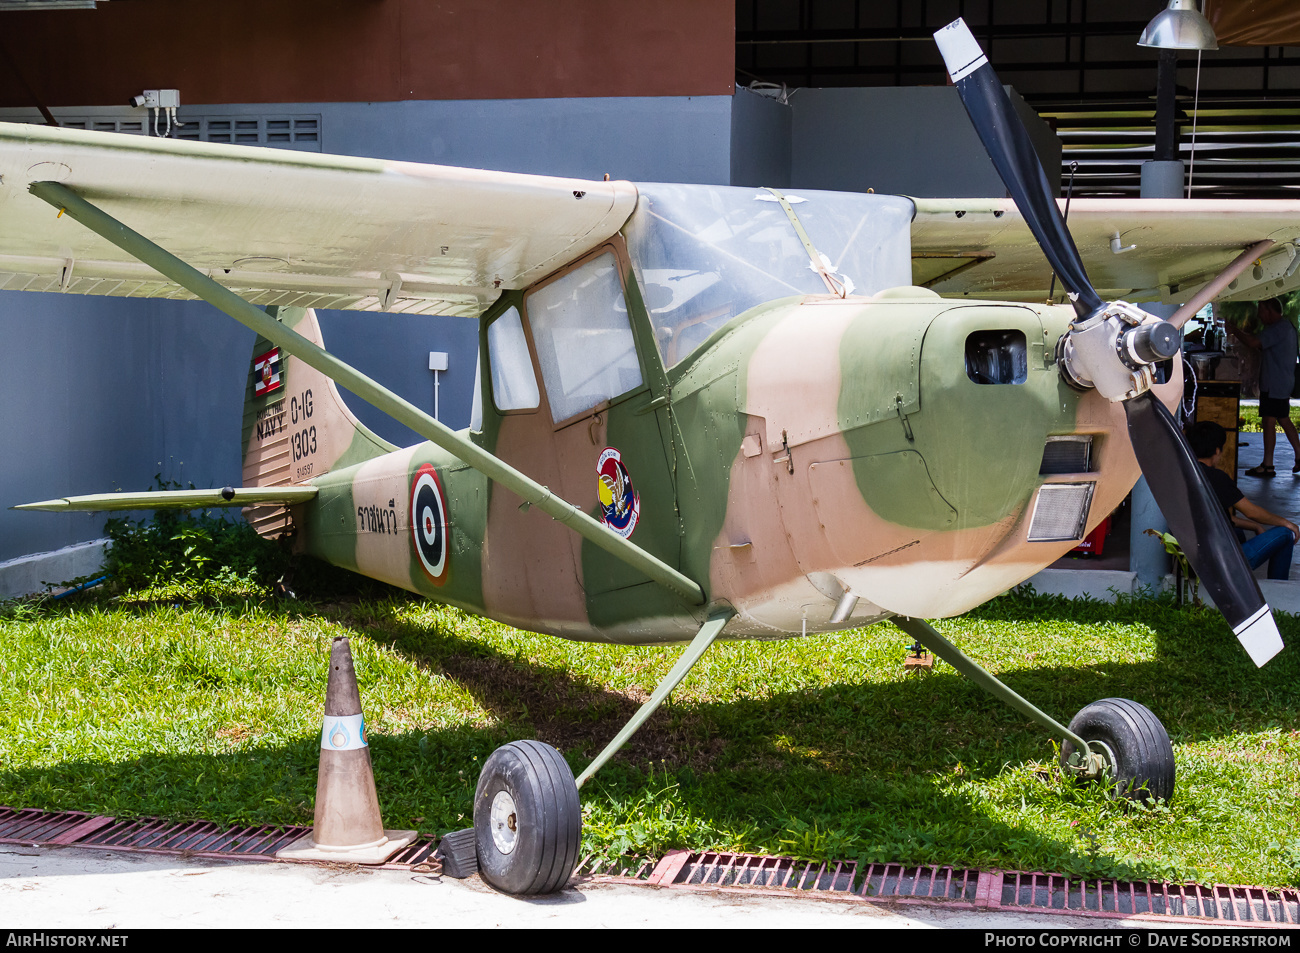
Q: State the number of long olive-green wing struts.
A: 1